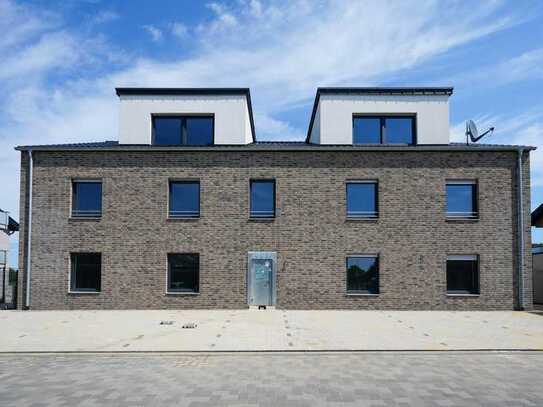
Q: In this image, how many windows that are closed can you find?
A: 11